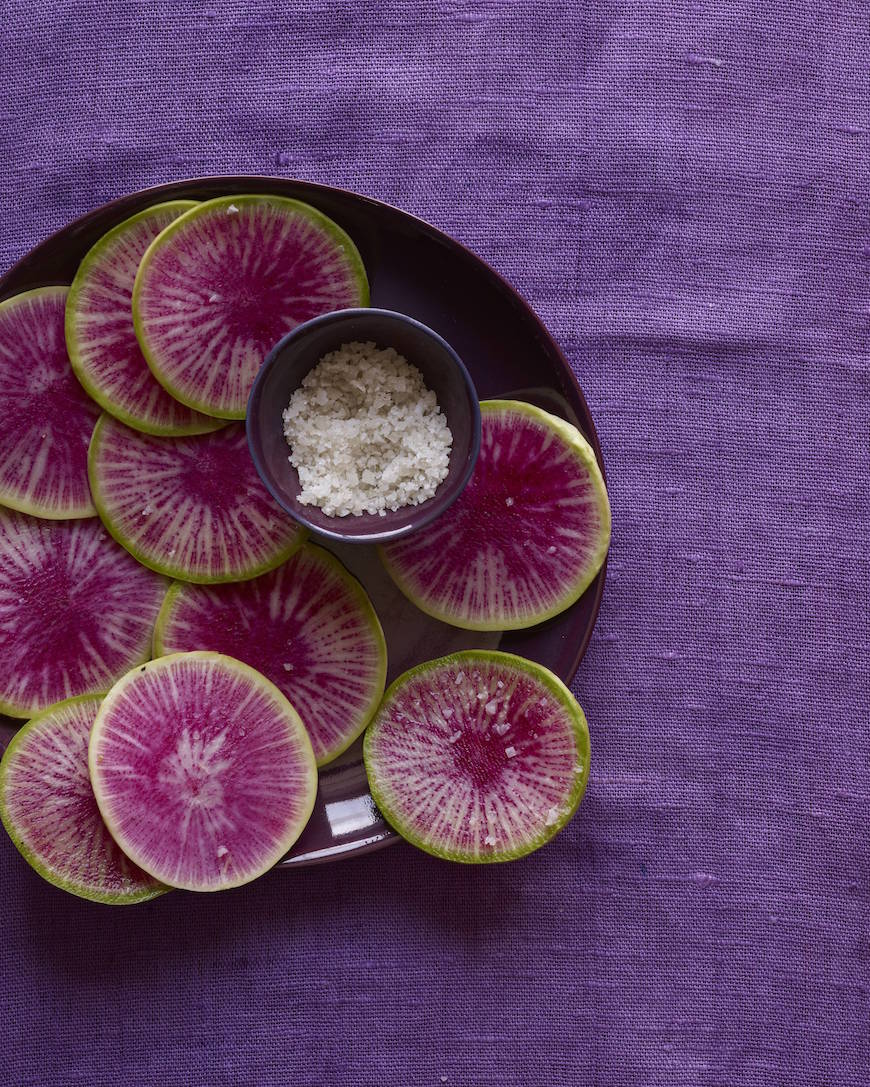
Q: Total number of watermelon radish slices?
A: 10